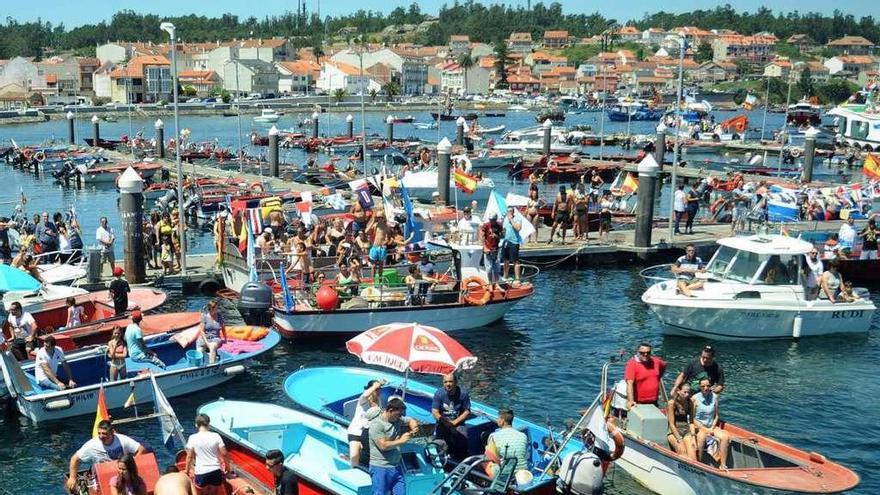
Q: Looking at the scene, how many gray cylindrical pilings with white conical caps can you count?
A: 14